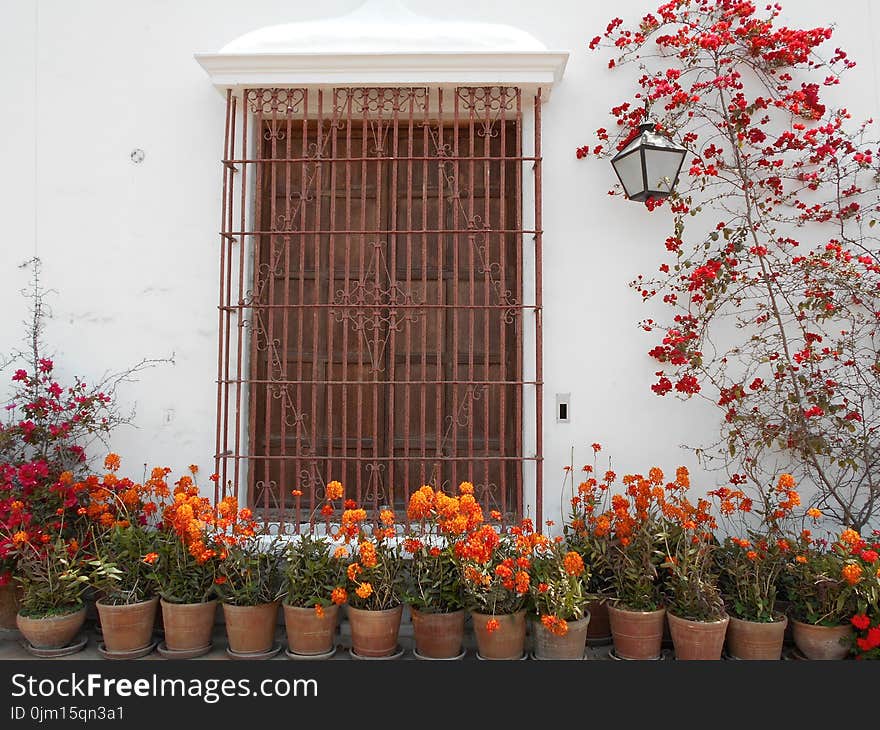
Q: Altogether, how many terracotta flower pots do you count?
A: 15